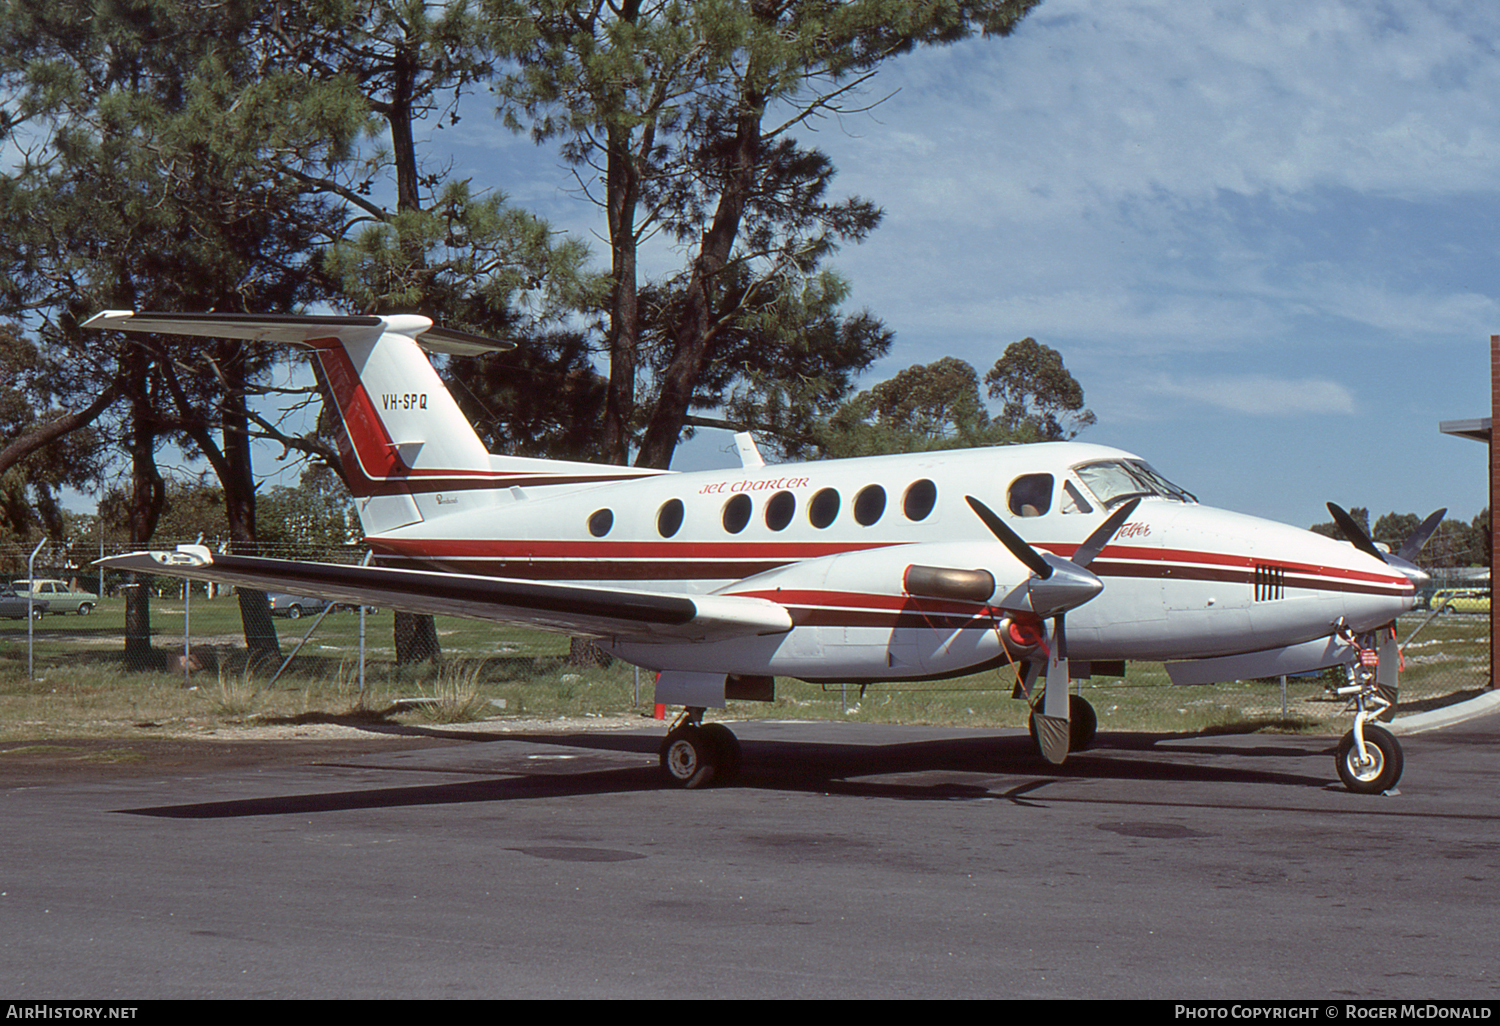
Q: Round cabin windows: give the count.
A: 7